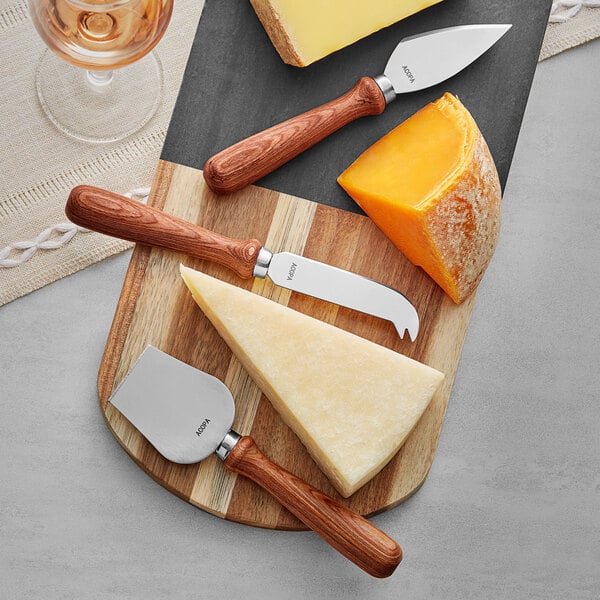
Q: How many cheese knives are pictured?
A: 3